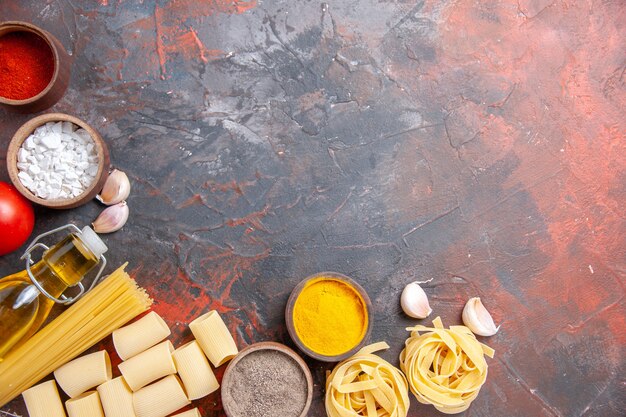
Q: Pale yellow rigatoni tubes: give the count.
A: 10